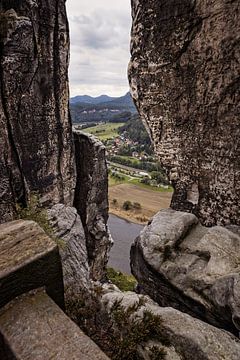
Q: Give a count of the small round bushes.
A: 3